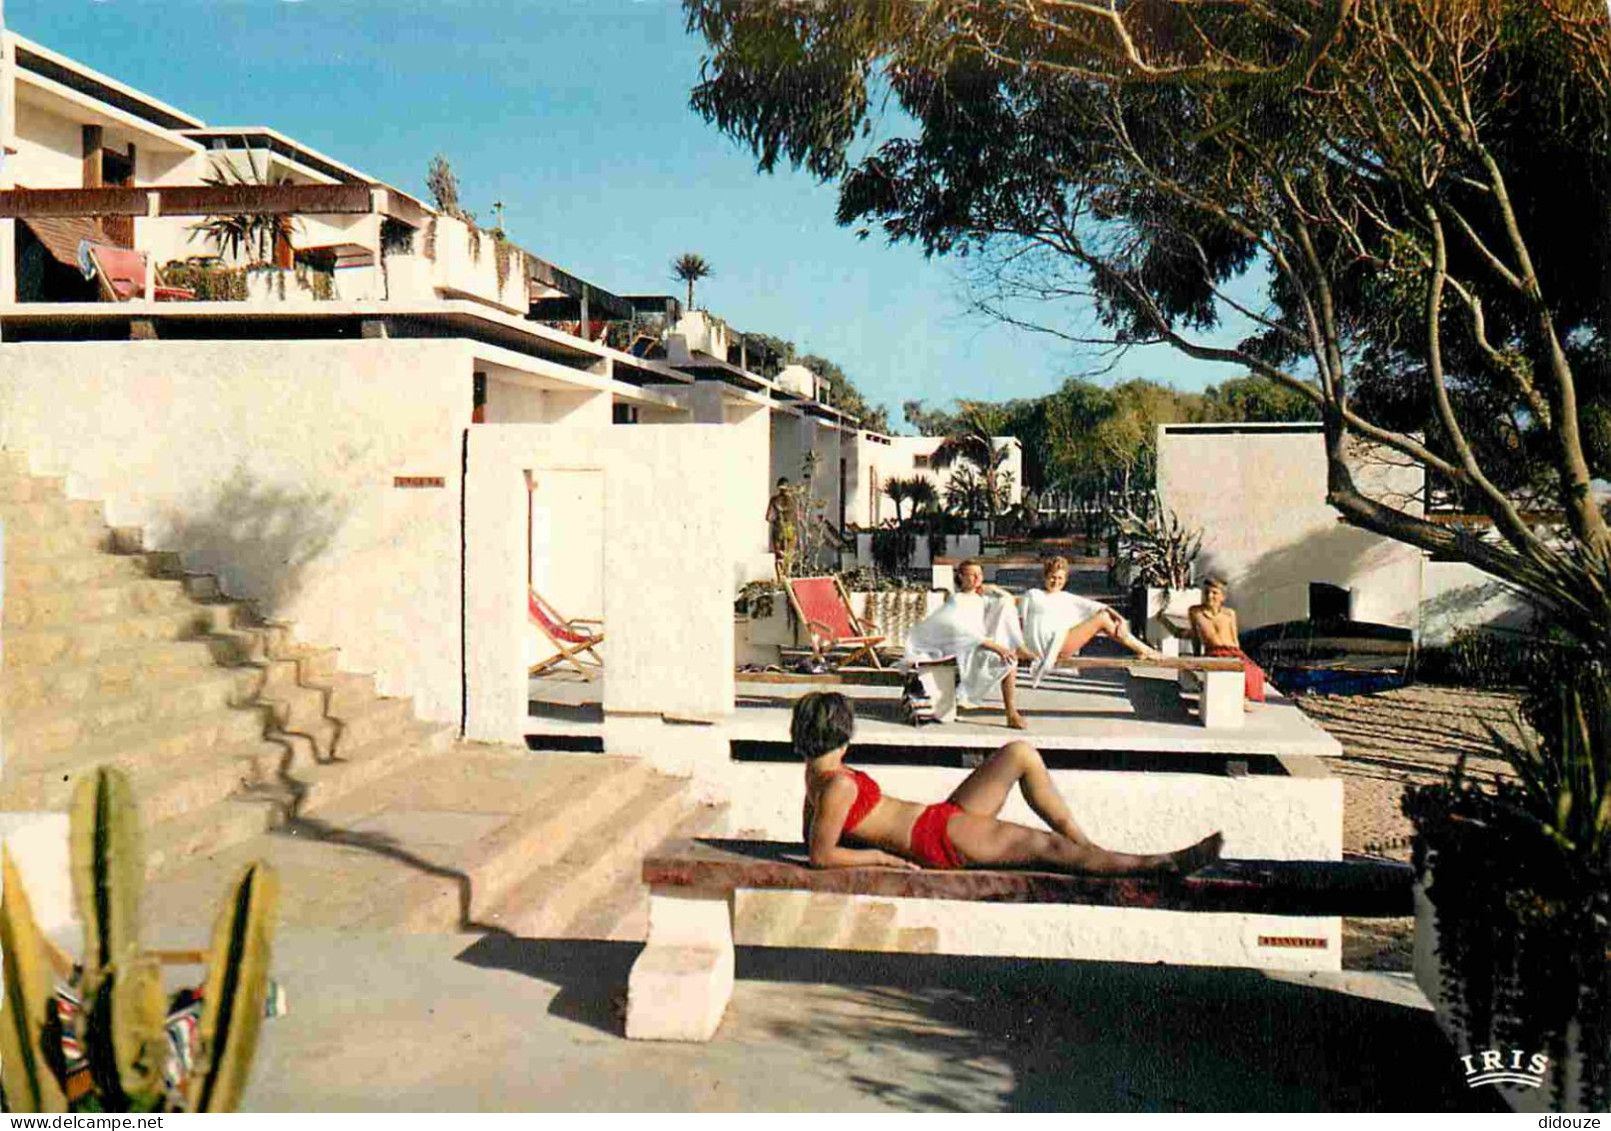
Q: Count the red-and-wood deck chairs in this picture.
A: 3